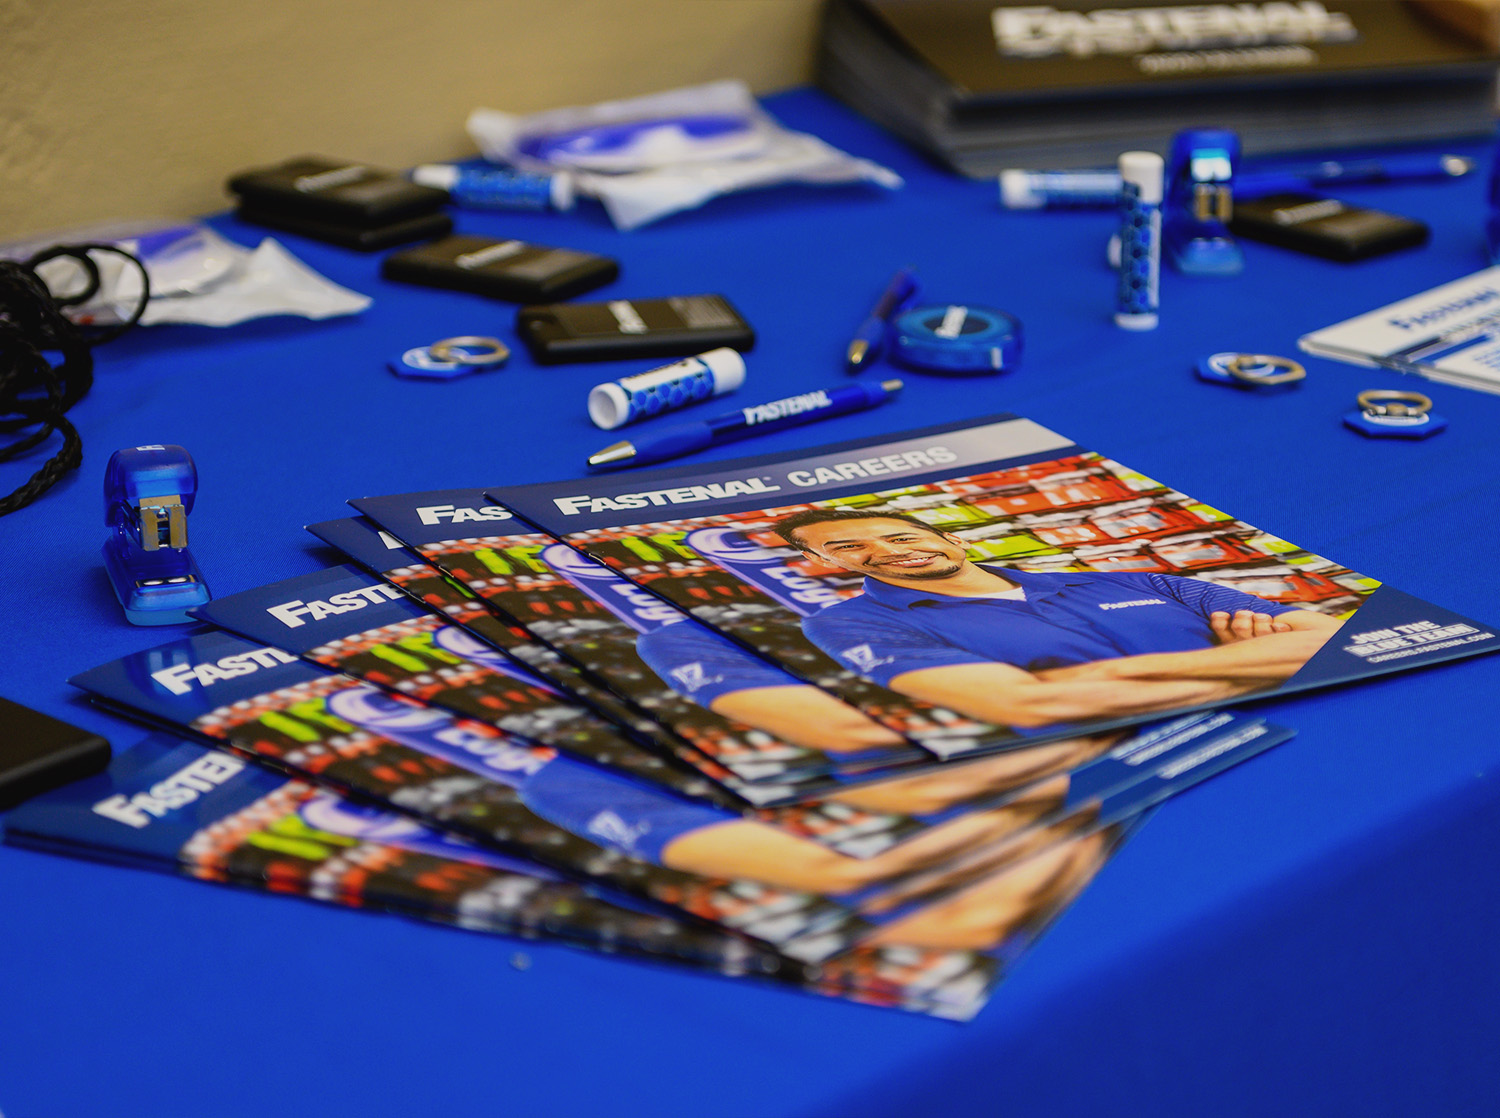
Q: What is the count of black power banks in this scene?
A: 6